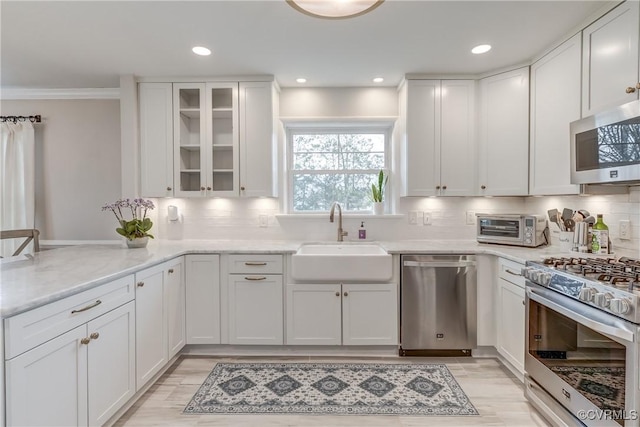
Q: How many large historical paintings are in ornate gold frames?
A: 0